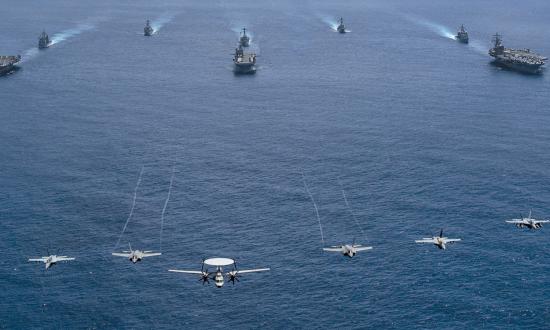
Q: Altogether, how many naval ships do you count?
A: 8